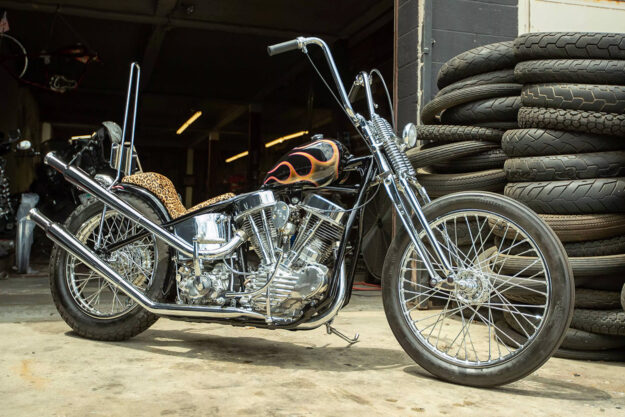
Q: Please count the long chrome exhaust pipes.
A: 2